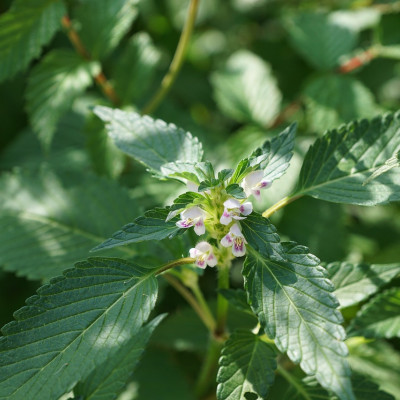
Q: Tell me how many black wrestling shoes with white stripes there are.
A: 0